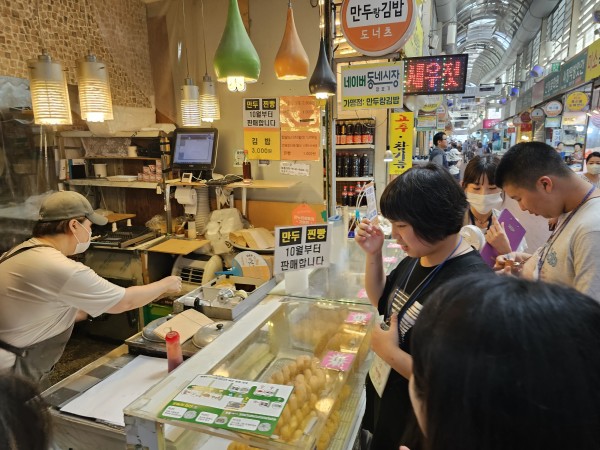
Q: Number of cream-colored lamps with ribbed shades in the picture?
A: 4